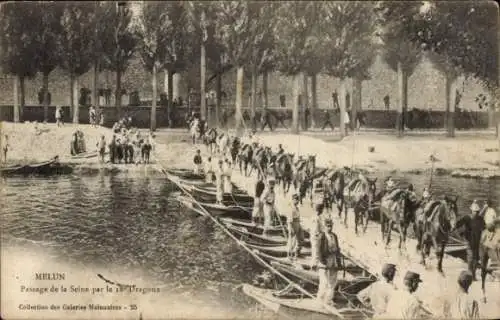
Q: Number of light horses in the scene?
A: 1